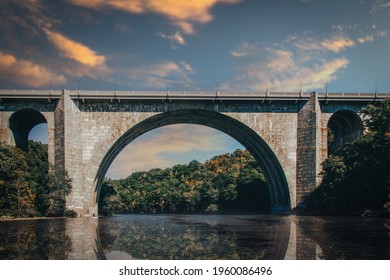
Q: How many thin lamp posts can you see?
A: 9